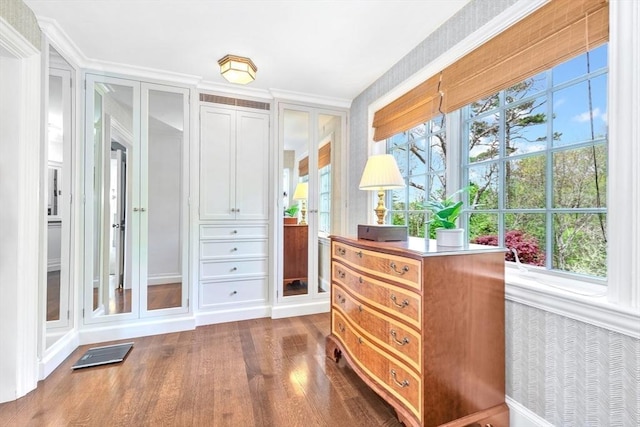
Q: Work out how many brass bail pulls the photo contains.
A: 8